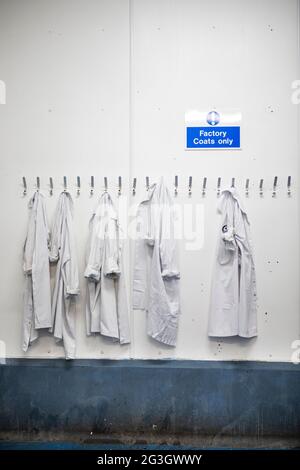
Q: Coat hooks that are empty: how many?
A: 15